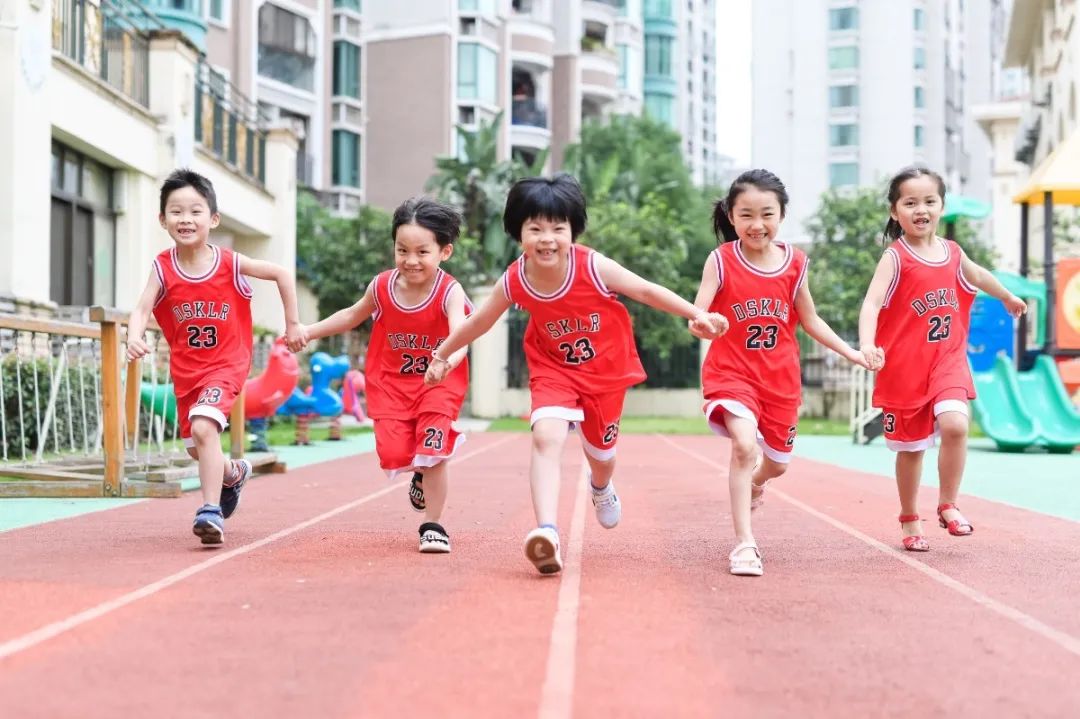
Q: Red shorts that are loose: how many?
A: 5